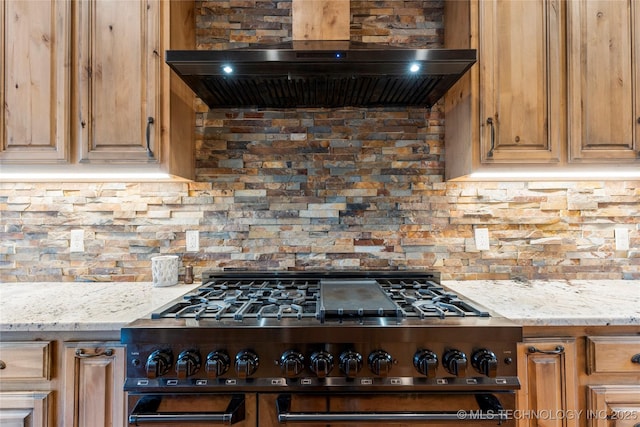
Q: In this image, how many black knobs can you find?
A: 11